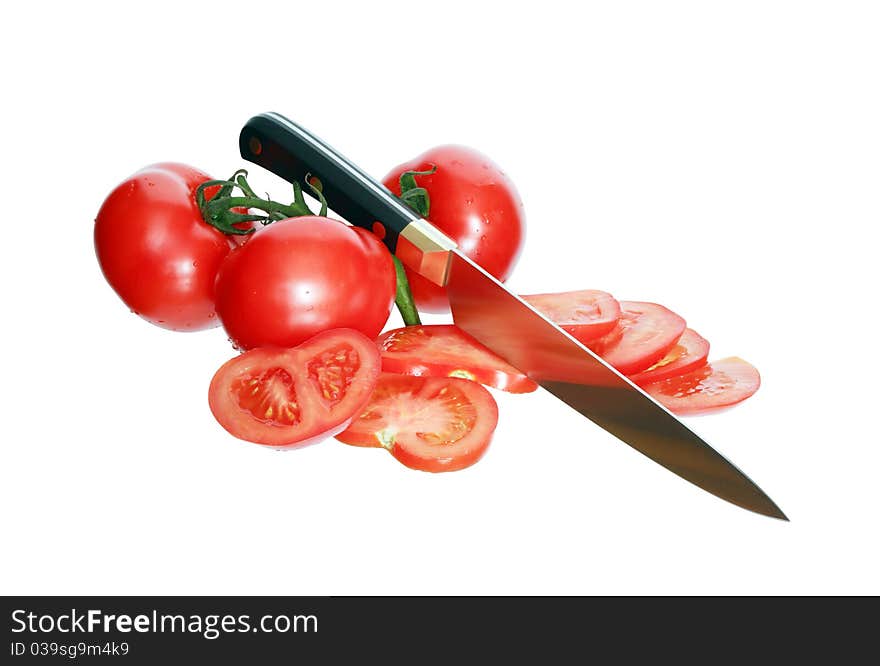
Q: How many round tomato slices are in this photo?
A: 7